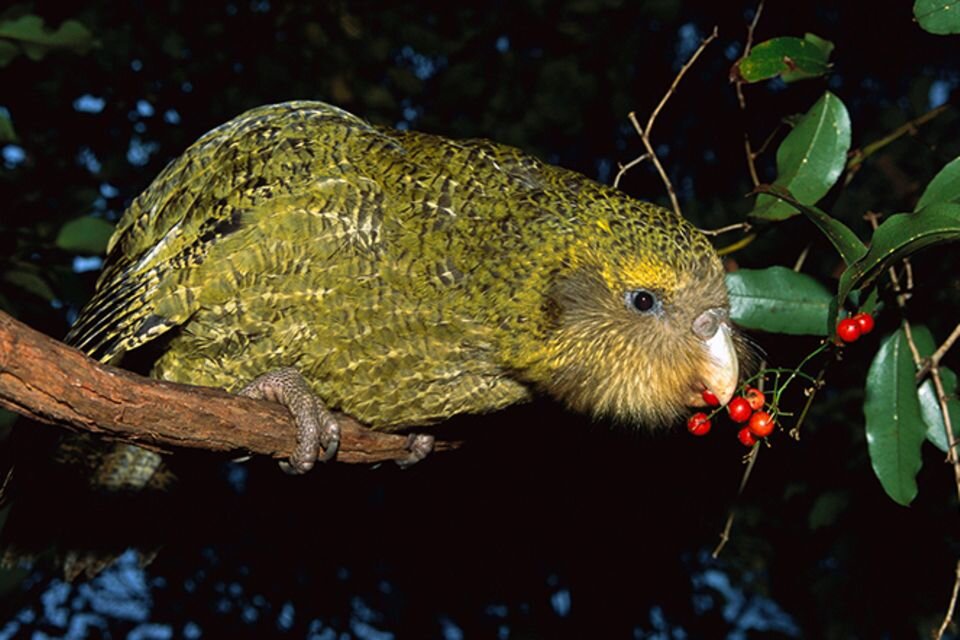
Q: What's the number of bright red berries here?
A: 8